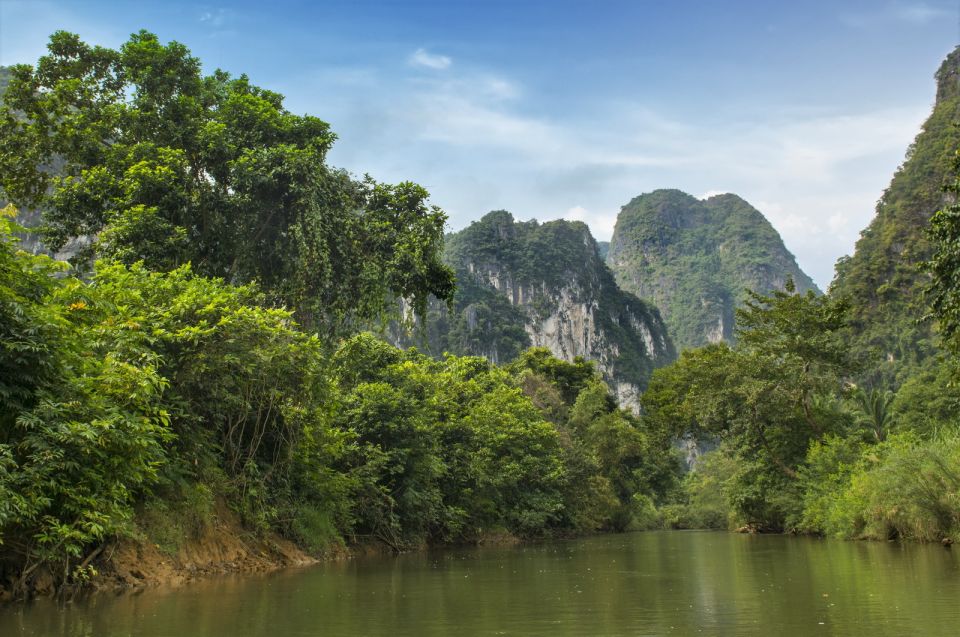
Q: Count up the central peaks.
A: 2